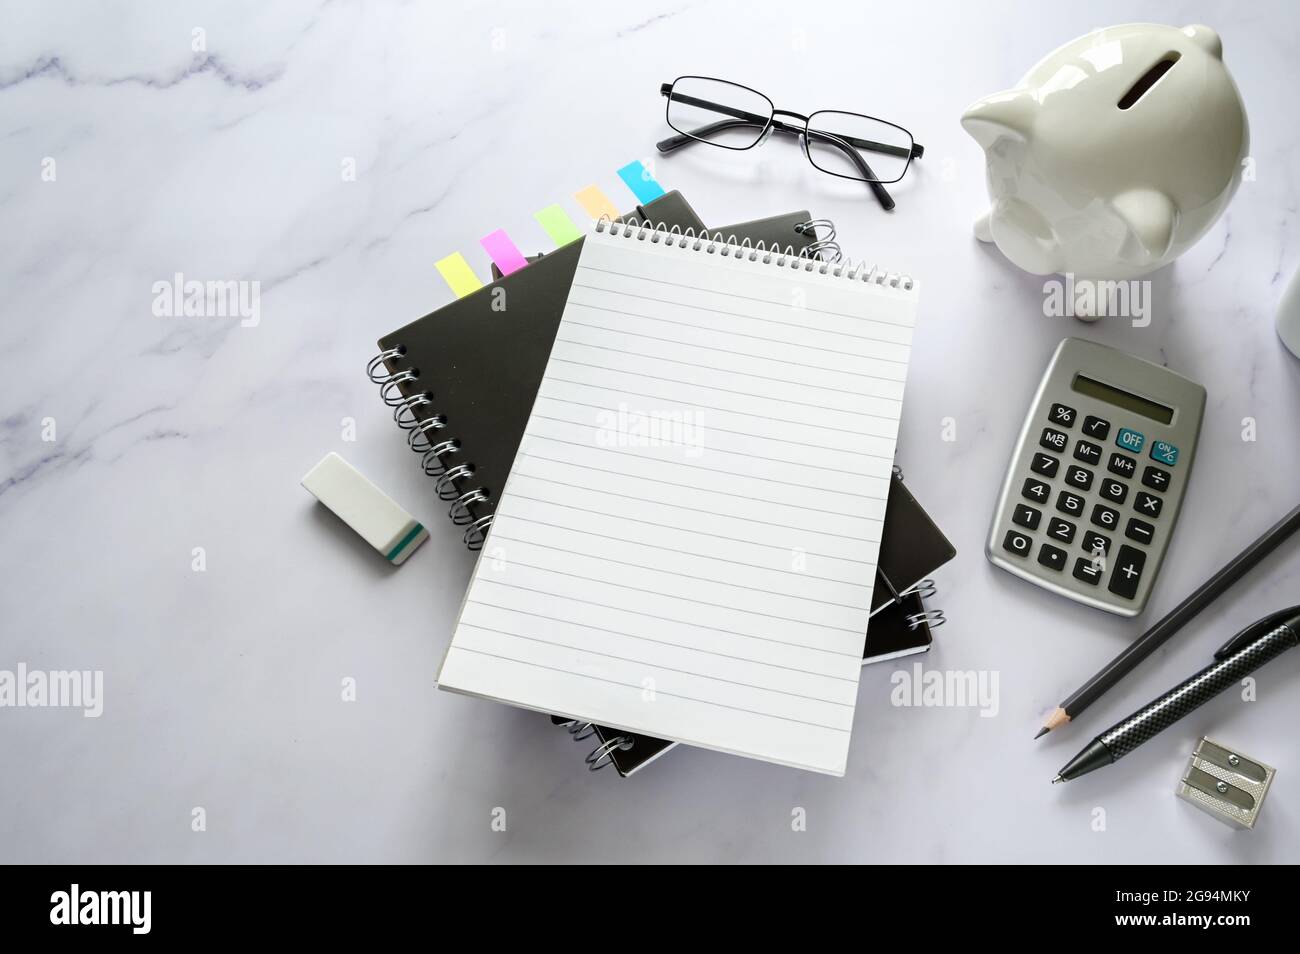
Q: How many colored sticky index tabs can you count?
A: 5